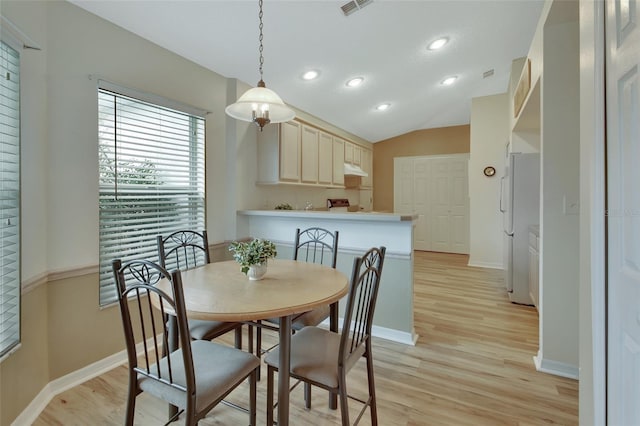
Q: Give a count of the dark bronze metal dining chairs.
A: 4